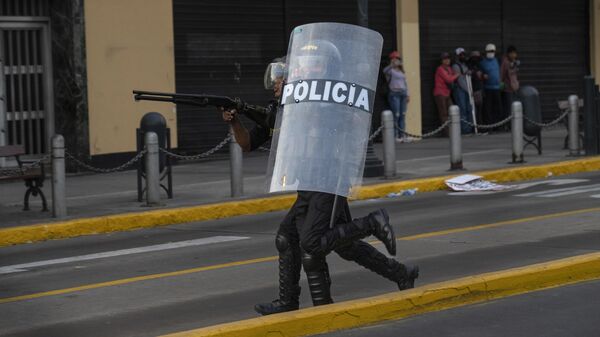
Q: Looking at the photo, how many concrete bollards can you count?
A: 7